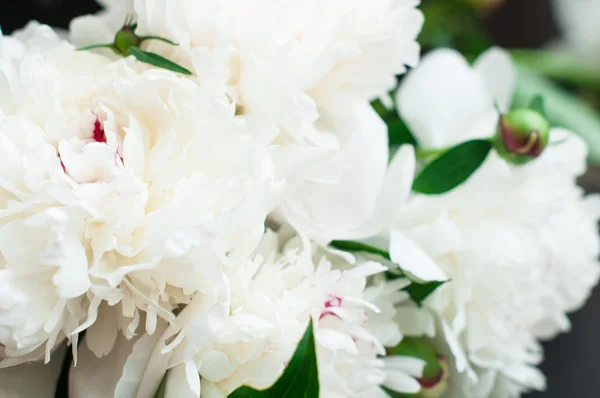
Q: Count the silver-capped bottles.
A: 0